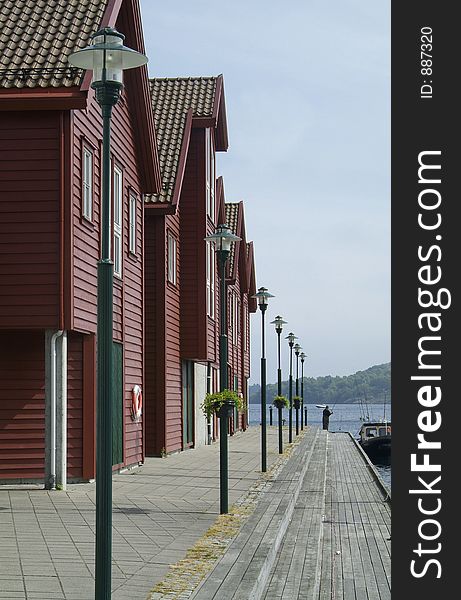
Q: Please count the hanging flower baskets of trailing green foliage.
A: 3